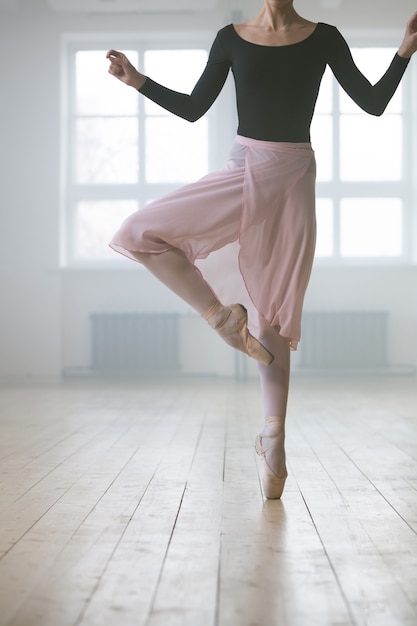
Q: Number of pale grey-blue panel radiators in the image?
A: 2